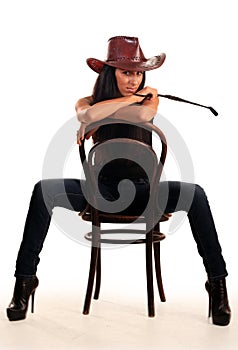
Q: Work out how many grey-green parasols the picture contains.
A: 0